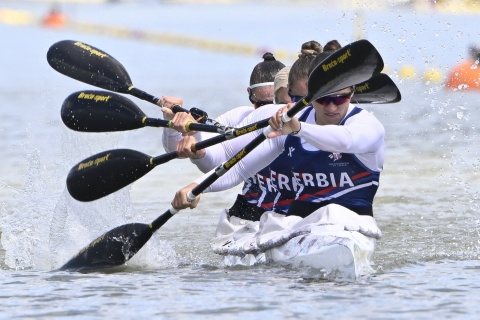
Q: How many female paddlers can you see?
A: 4